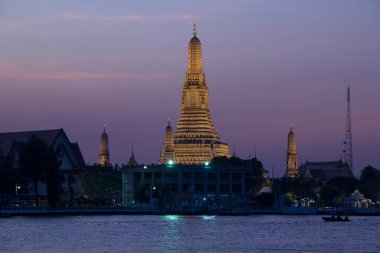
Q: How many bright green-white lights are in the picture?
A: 2